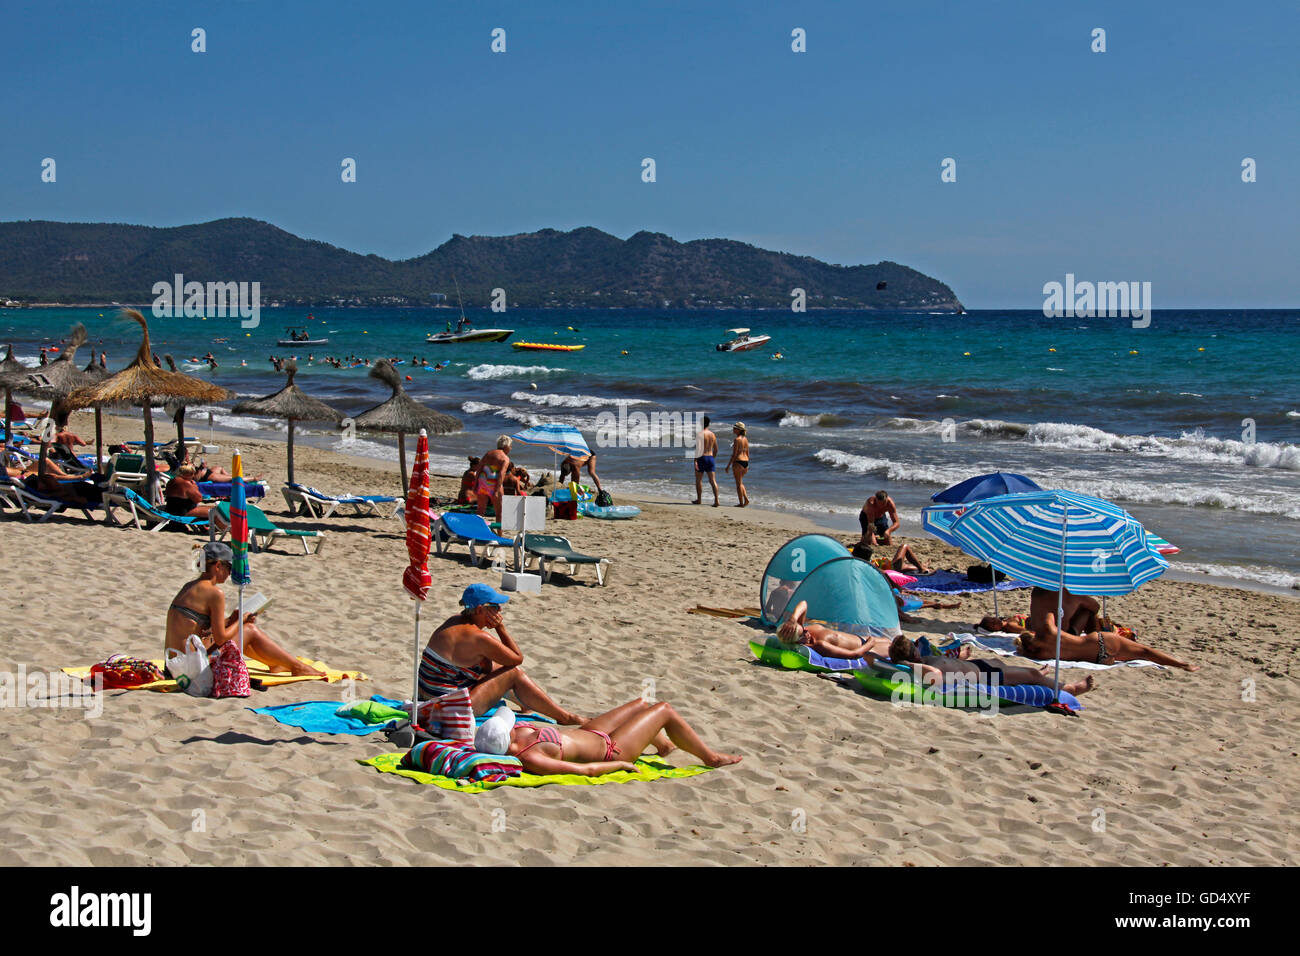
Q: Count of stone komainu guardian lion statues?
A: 0